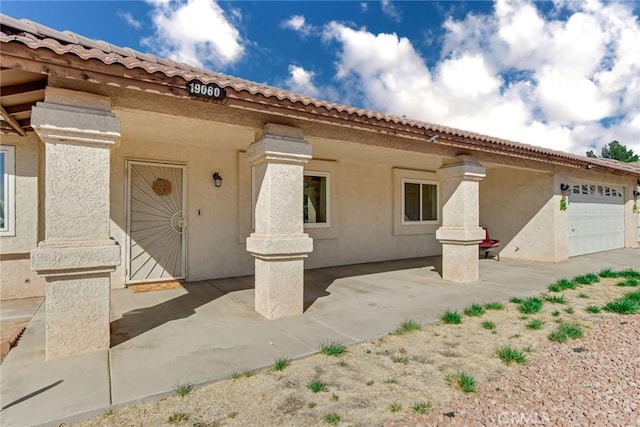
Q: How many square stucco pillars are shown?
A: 3